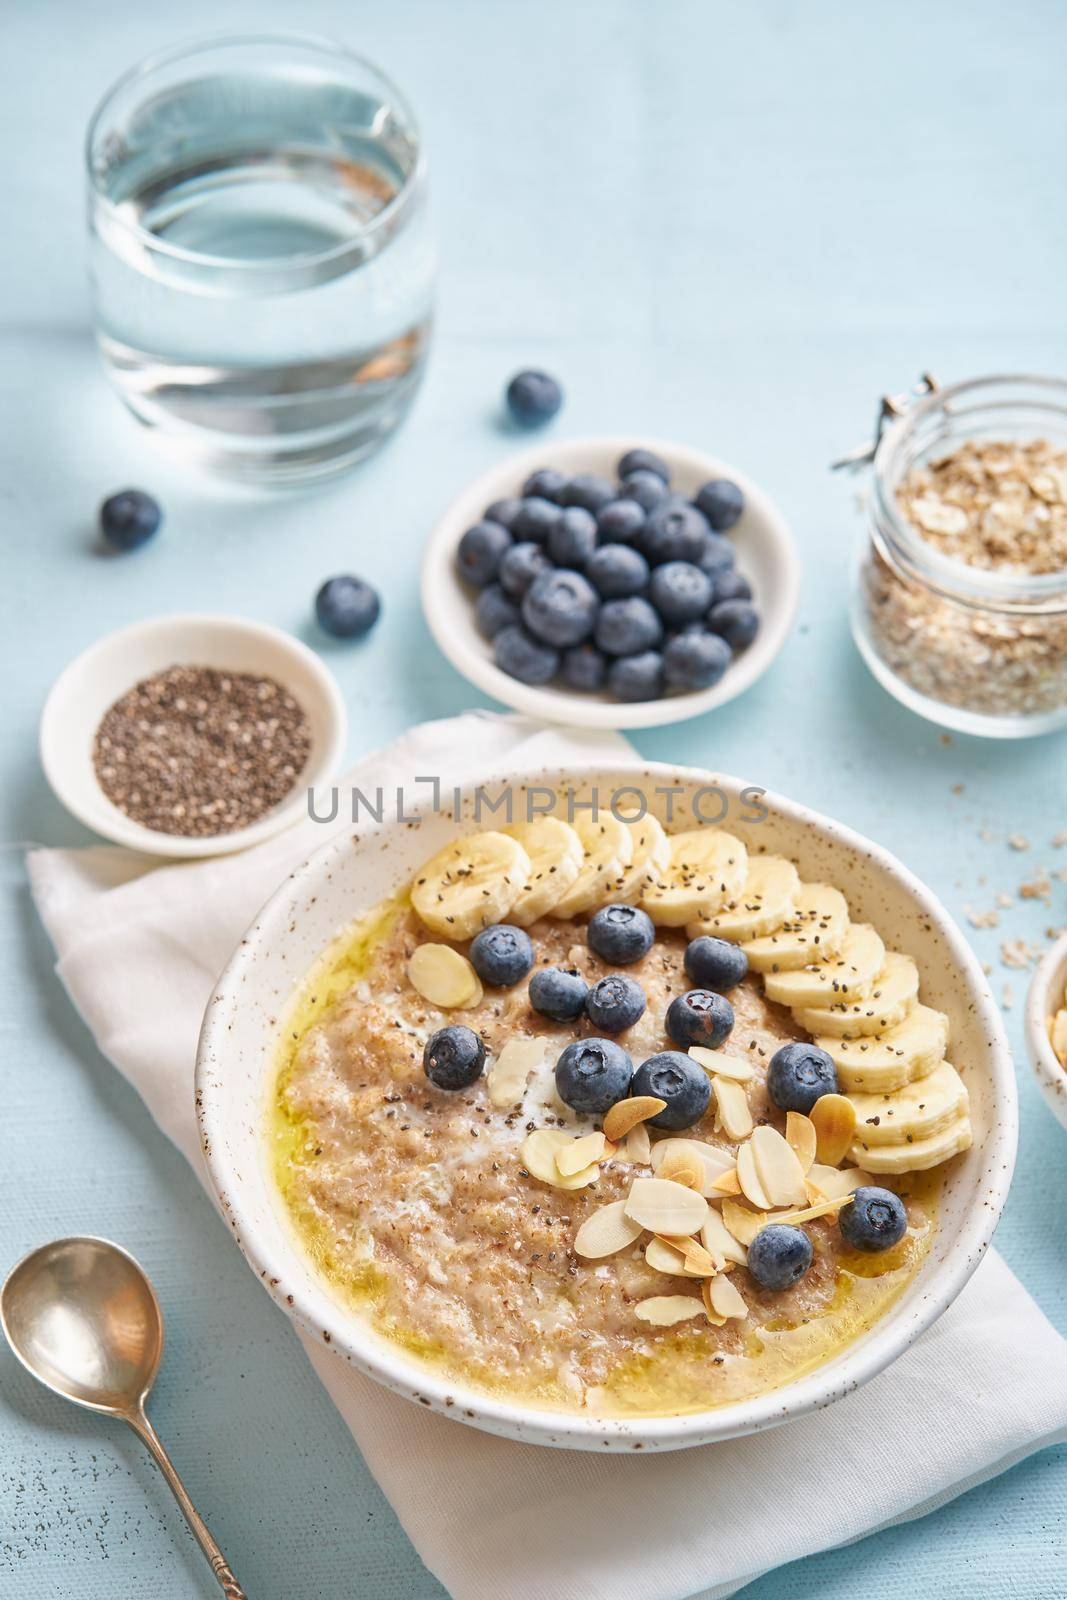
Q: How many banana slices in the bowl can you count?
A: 12